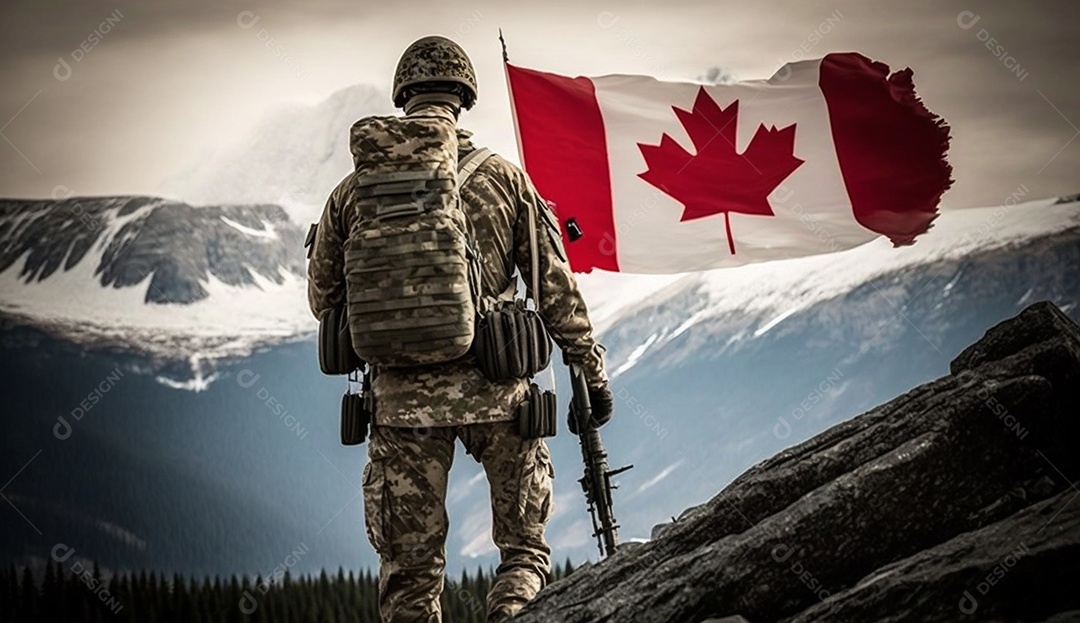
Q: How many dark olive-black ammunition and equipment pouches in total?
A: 4